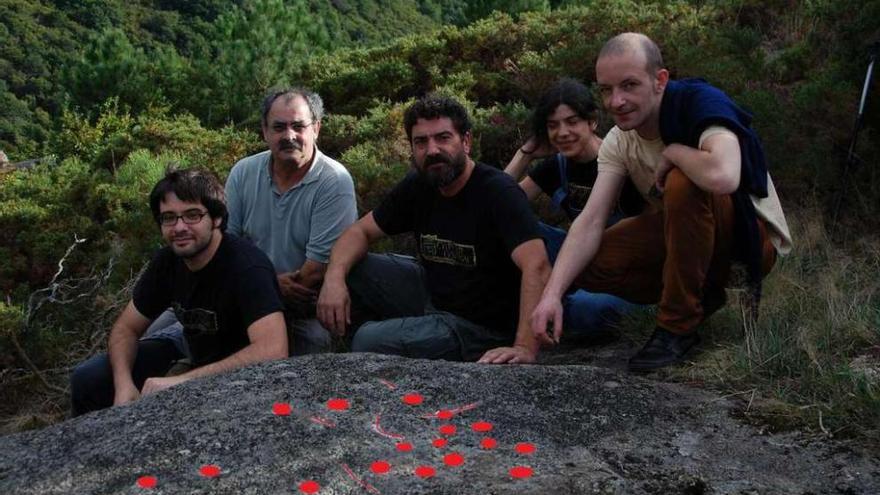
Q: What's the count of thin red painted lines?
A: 5